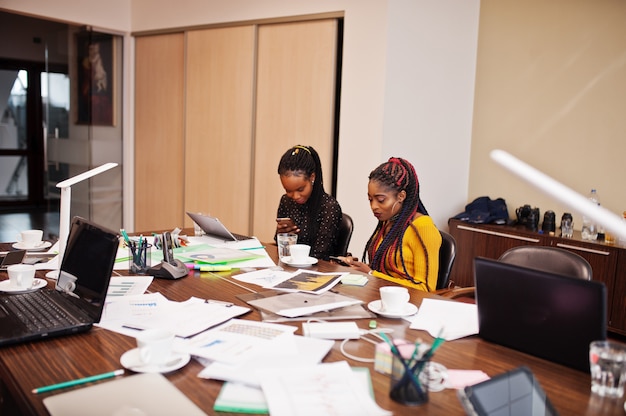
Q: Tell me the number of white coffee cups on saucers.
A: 5